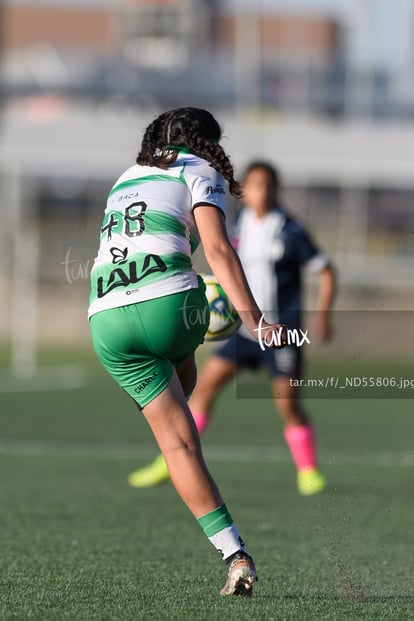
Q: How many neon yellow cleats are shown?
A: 2